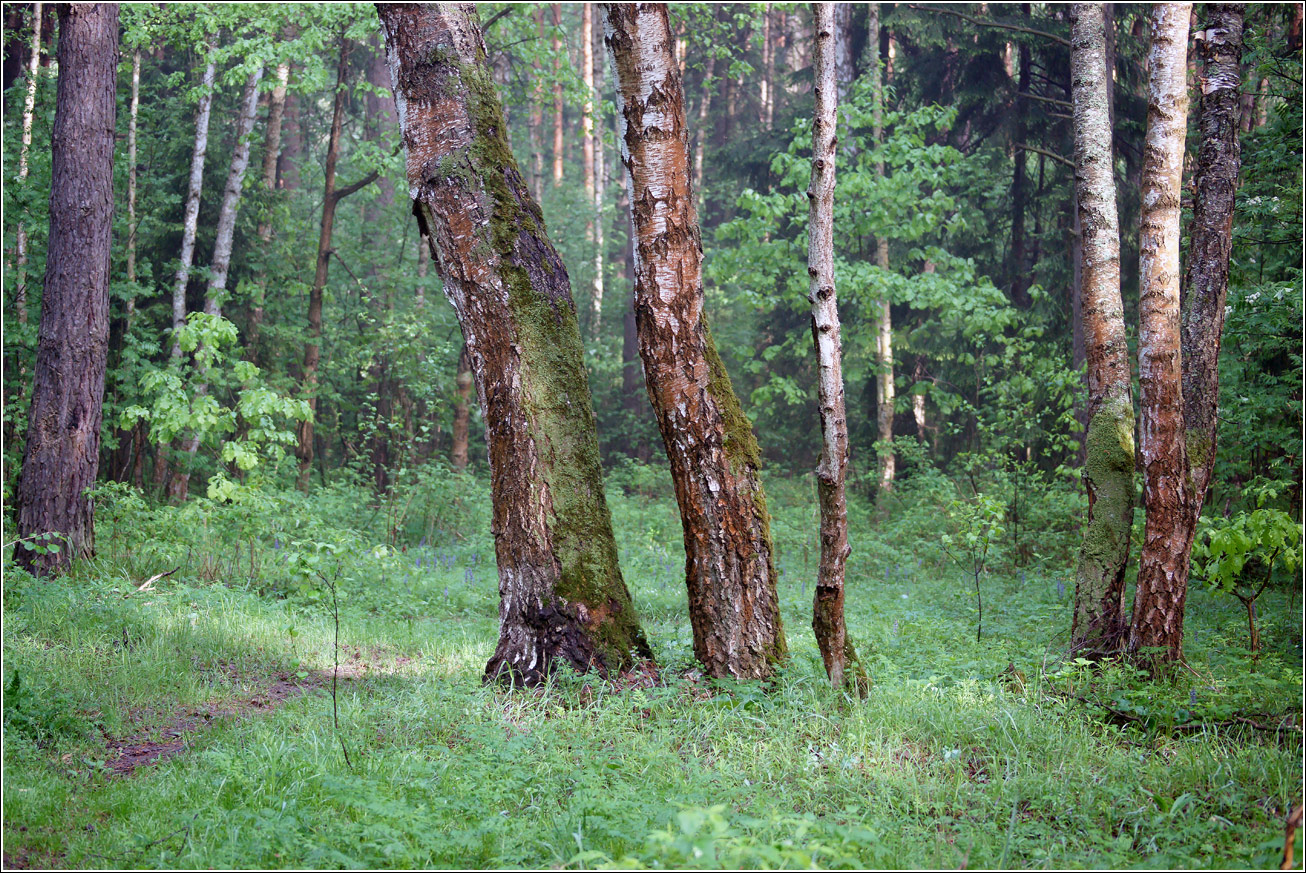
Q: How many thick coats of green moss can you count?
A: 3